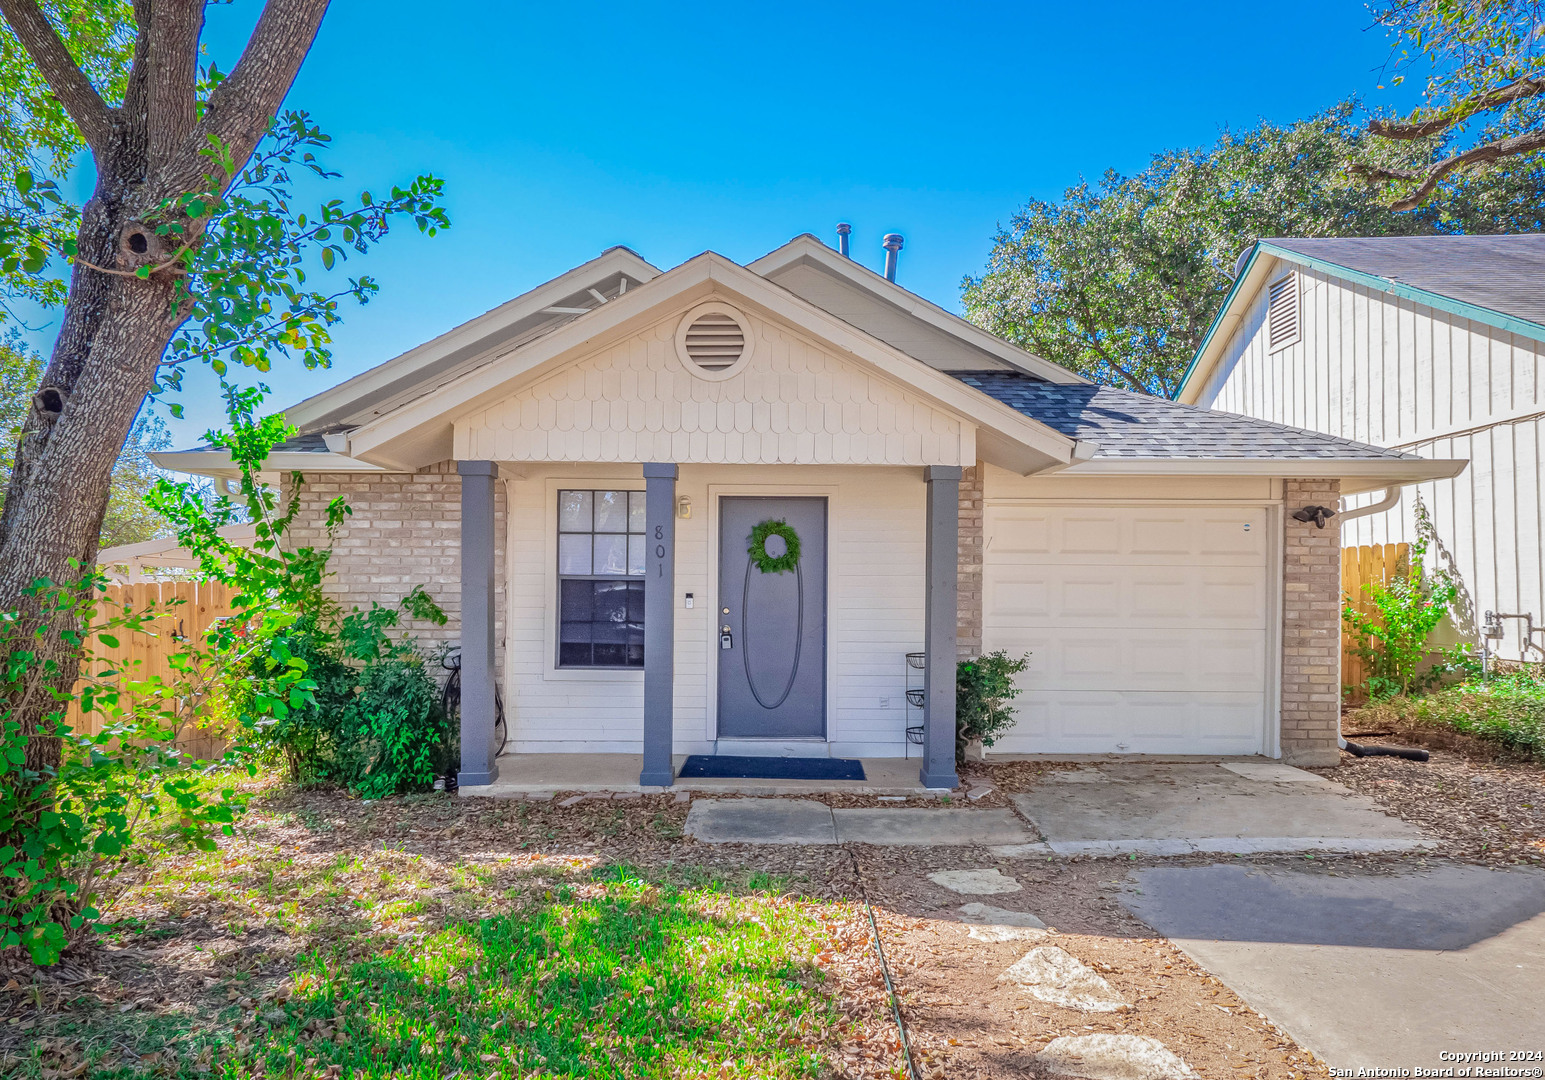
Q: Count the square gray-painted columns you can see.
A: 3